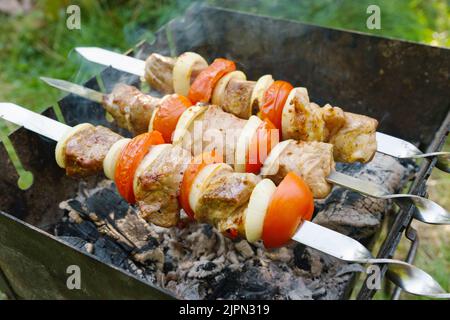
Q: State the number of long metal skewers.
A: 3